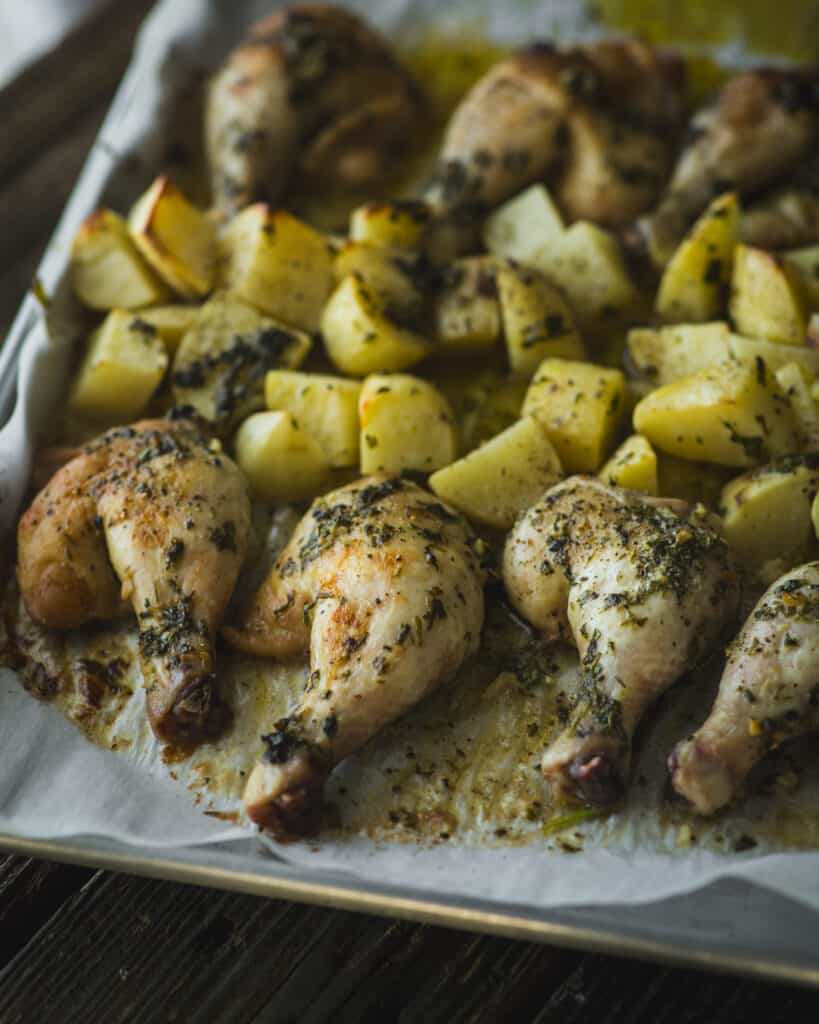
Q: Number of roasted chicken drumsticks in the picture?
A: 7